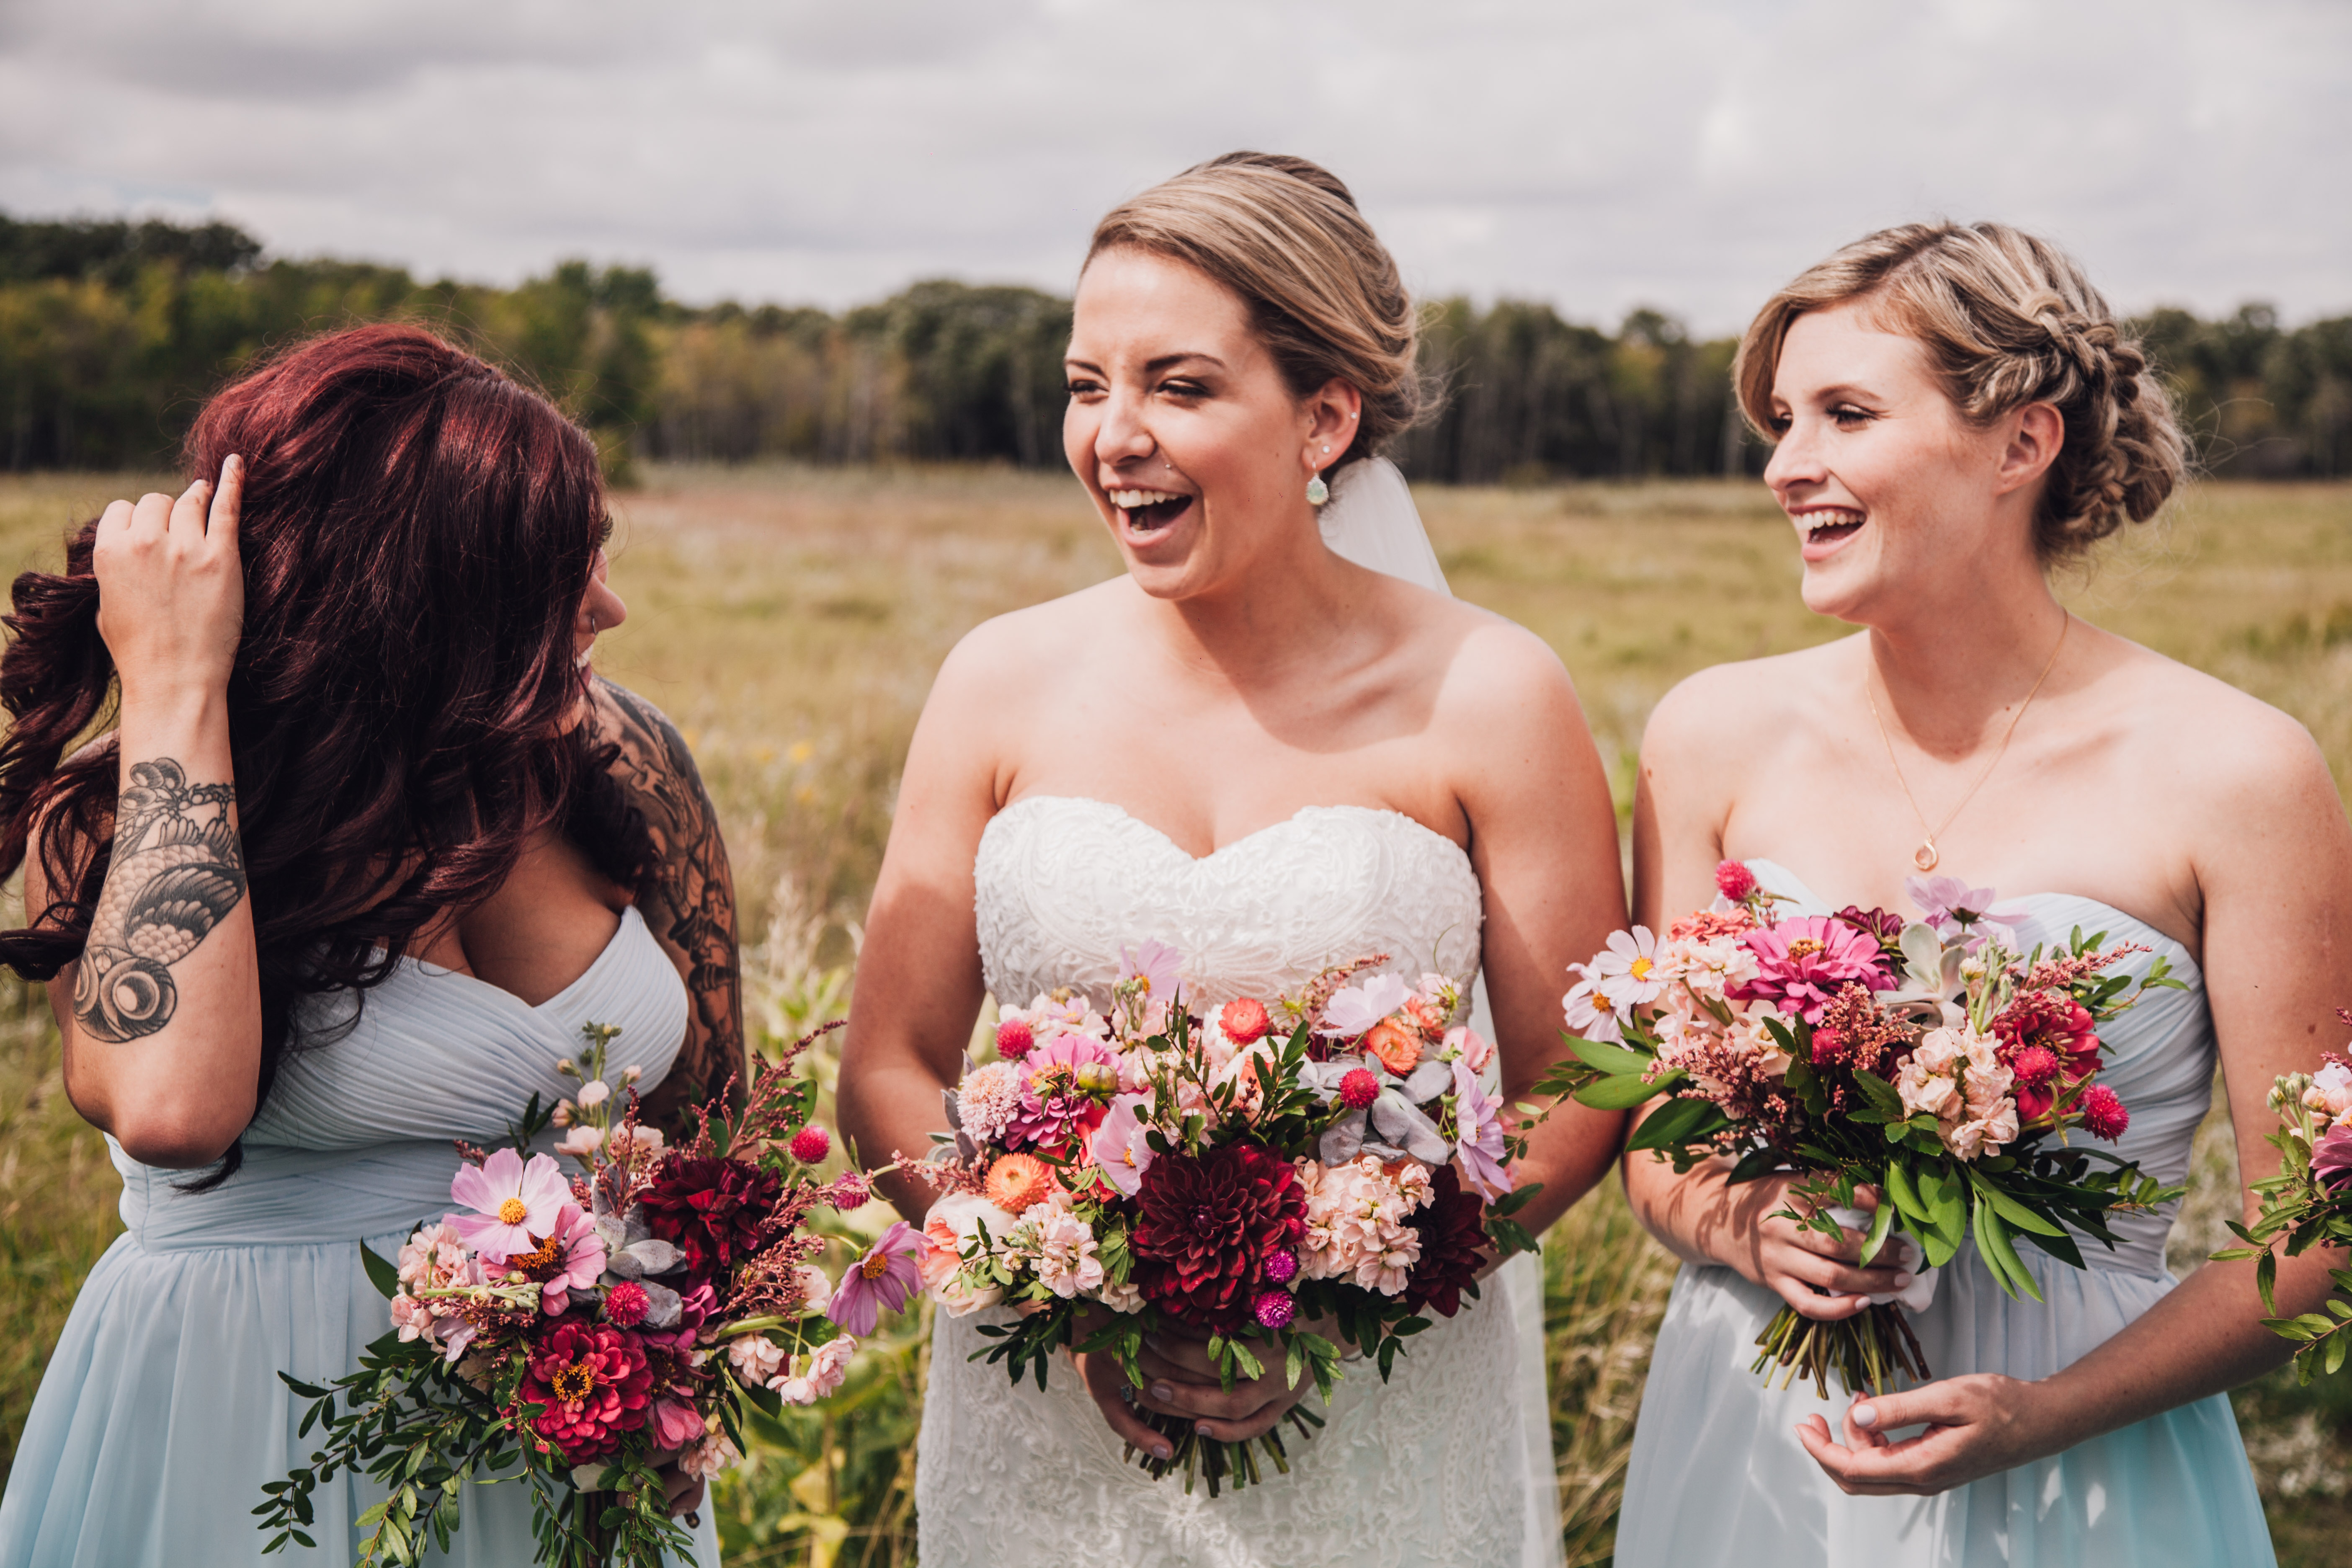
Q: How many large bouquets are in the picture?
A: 3